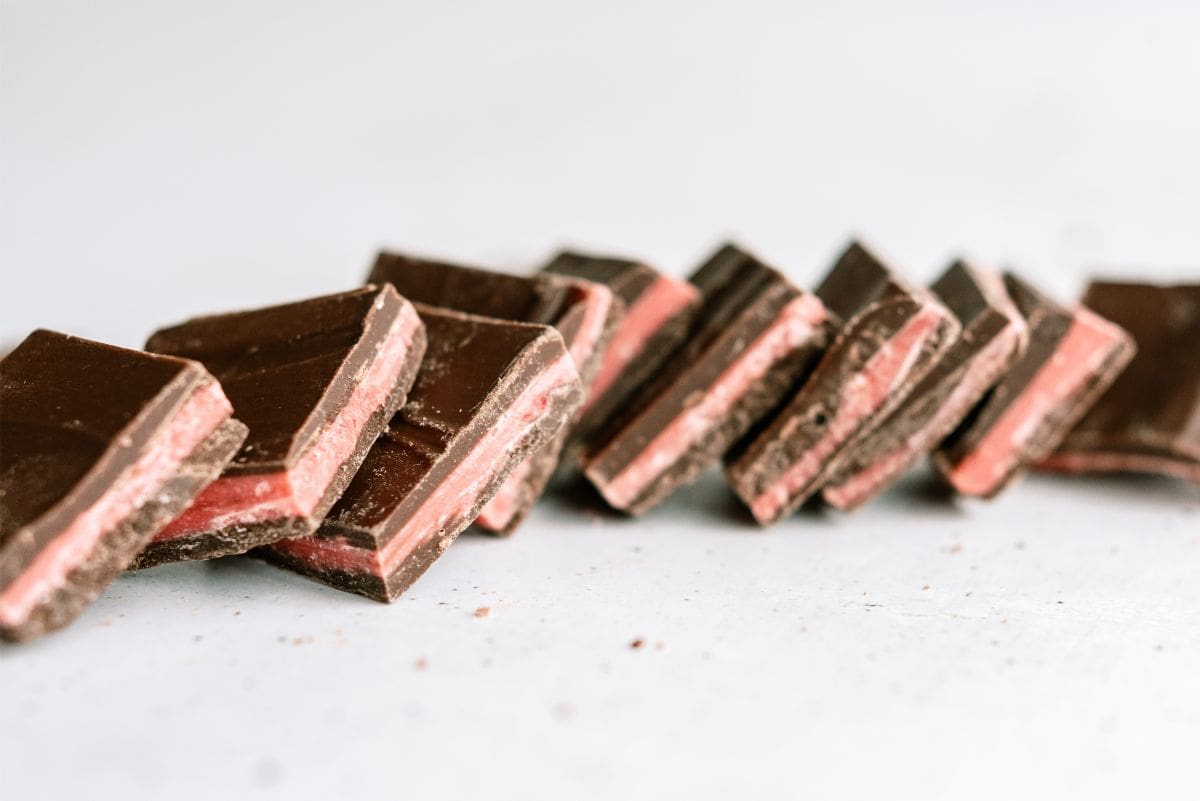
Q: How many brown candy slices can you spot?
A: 10